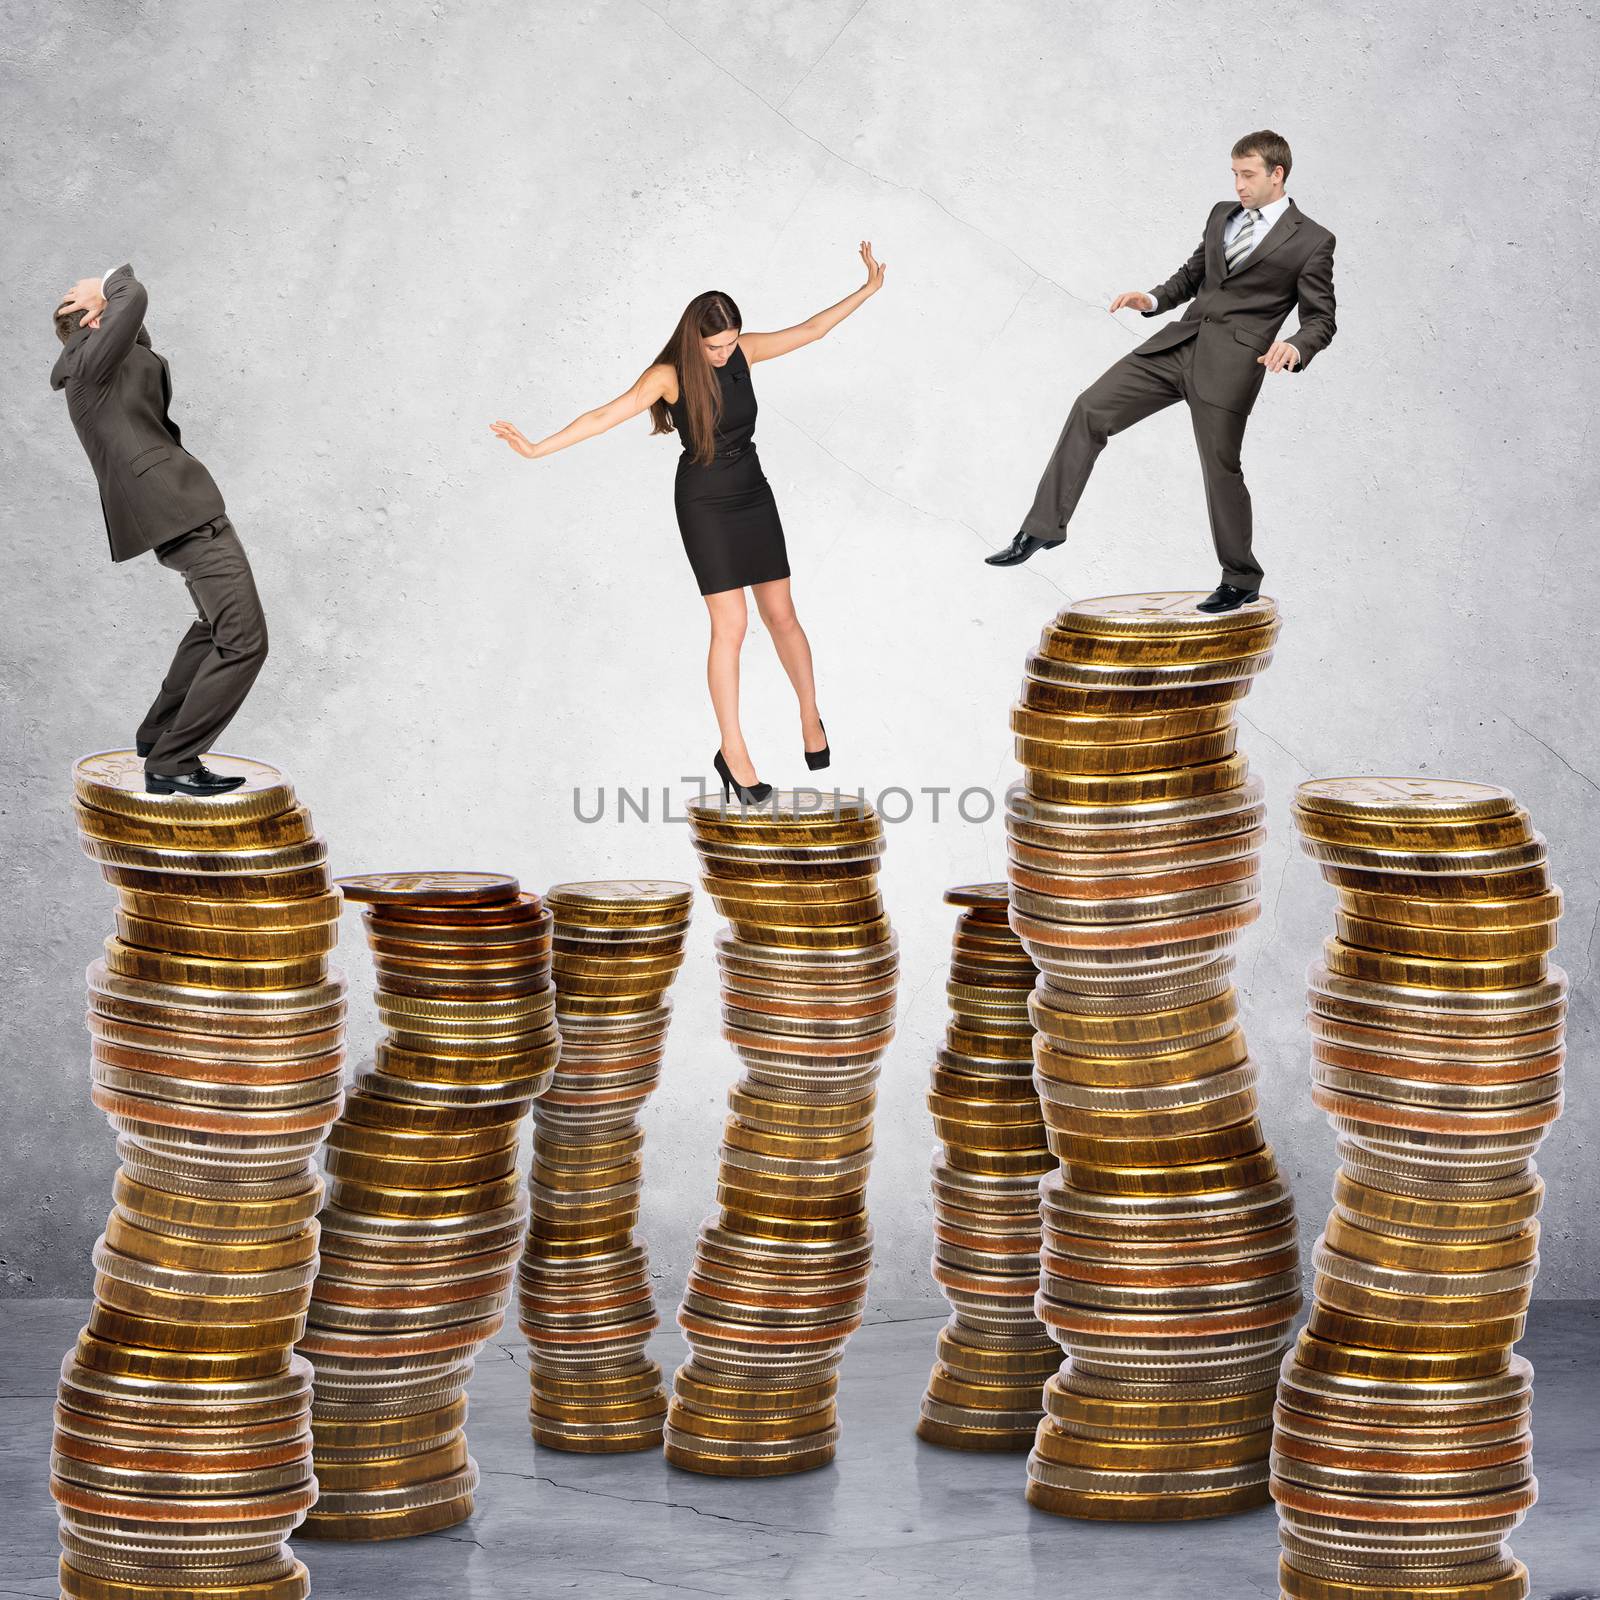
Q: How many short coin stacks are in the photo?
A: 3